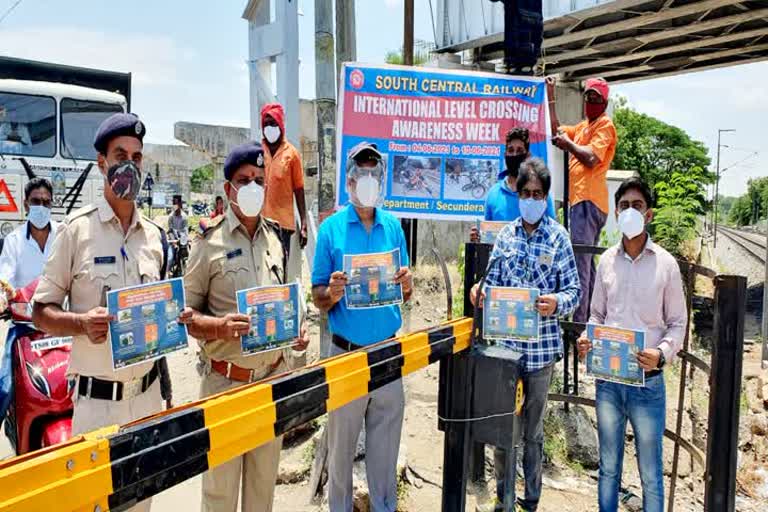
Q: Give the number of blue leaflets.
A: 6